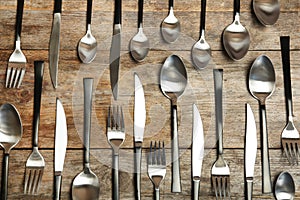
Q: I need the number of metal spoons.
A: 11